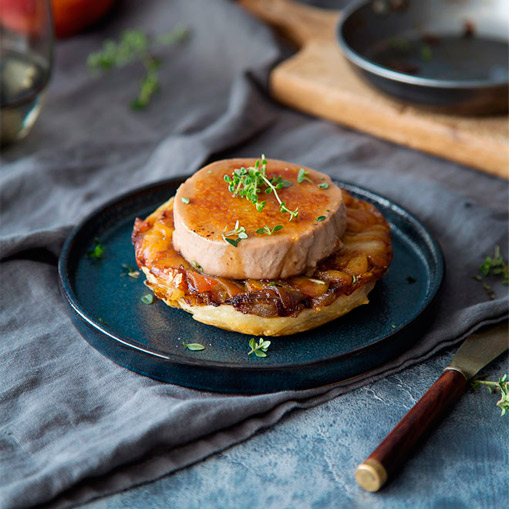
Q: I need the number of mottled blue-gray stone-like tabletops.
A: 1